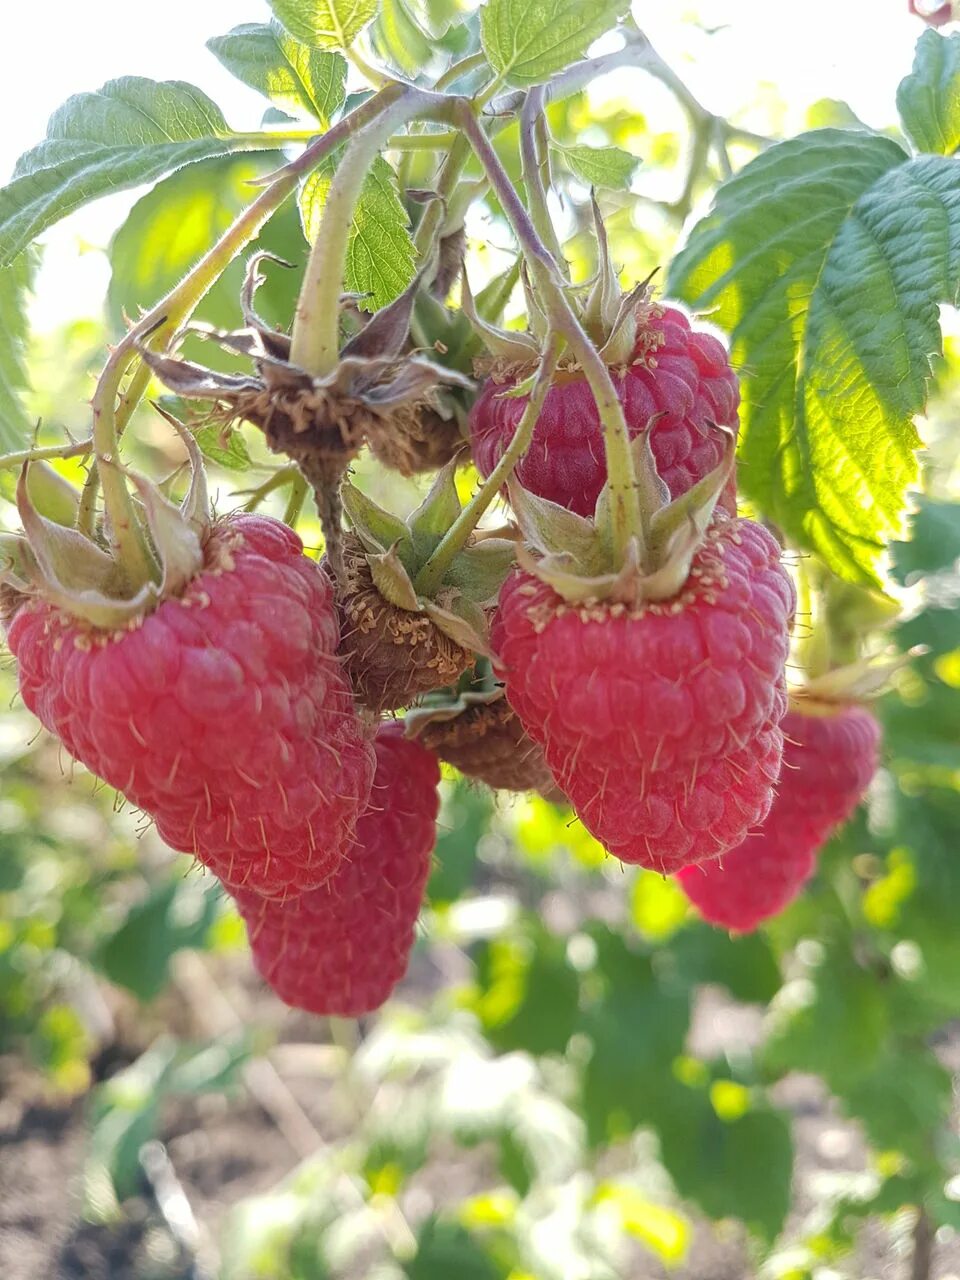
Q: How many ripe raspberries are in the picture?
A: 5